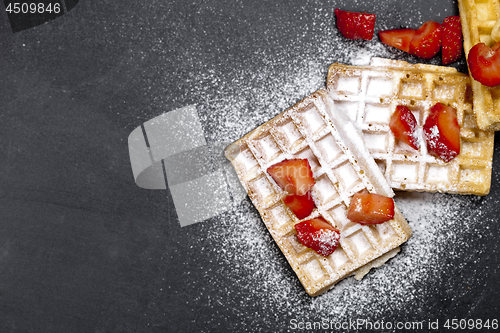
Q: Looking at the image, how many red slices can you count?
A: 11